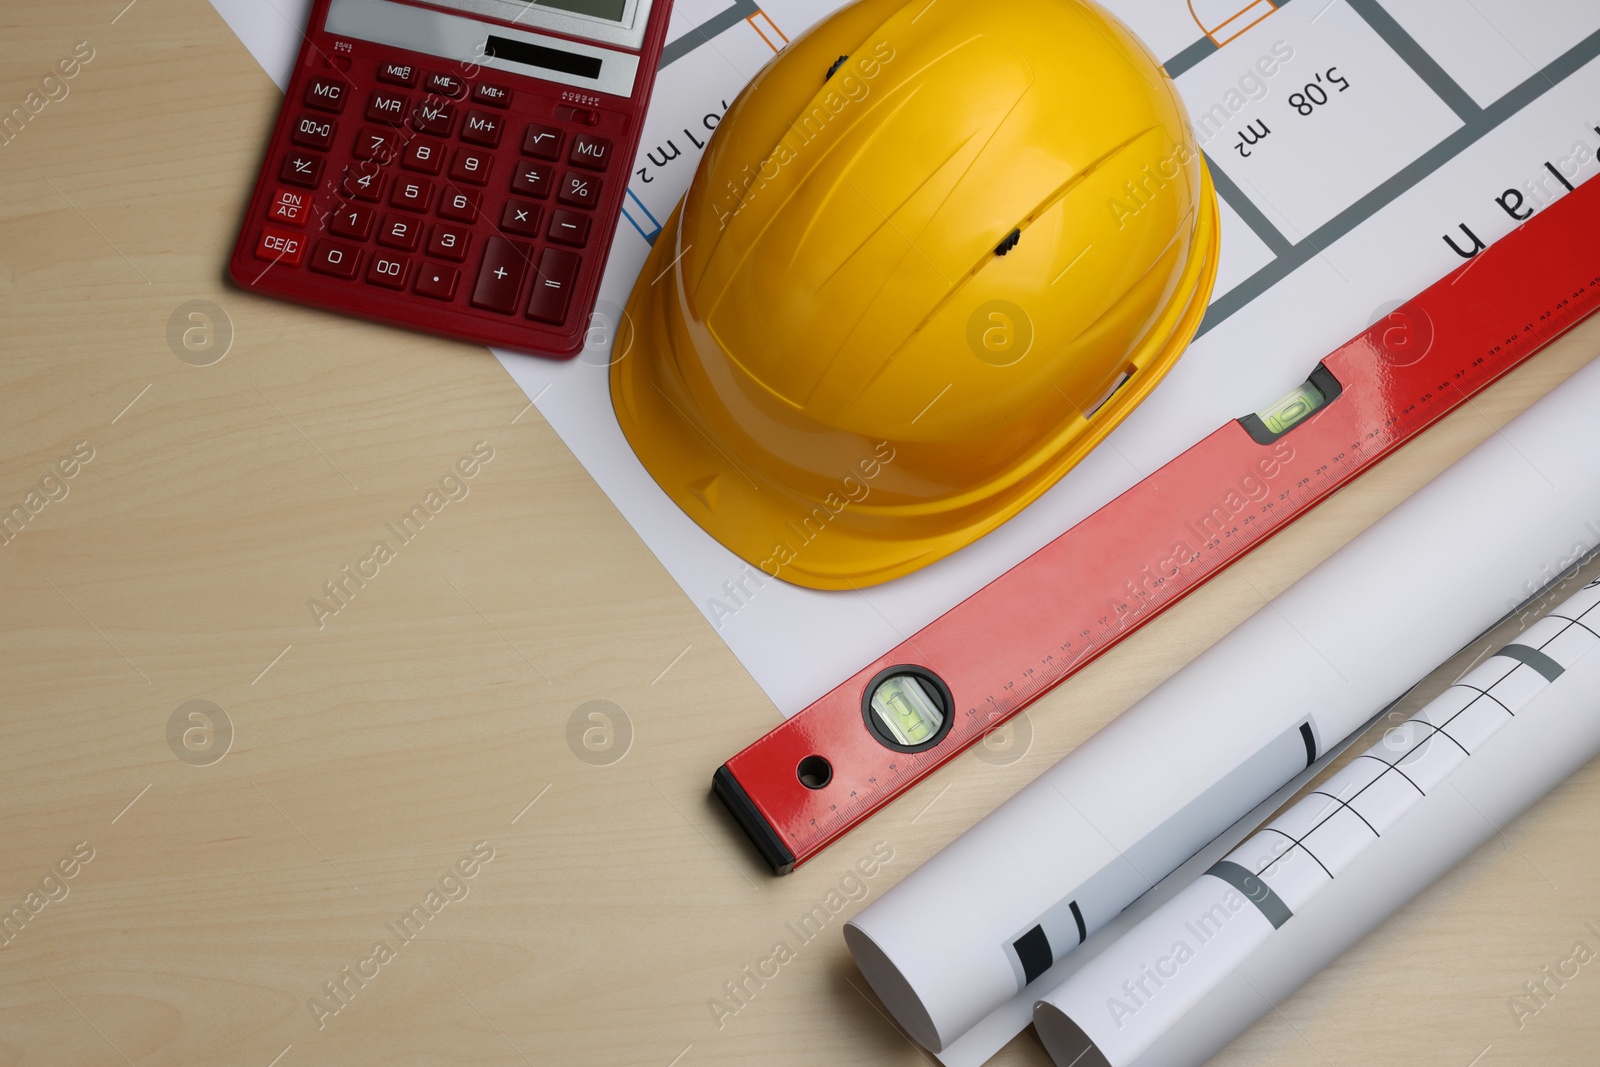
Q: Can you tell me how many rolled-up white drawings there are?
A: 2